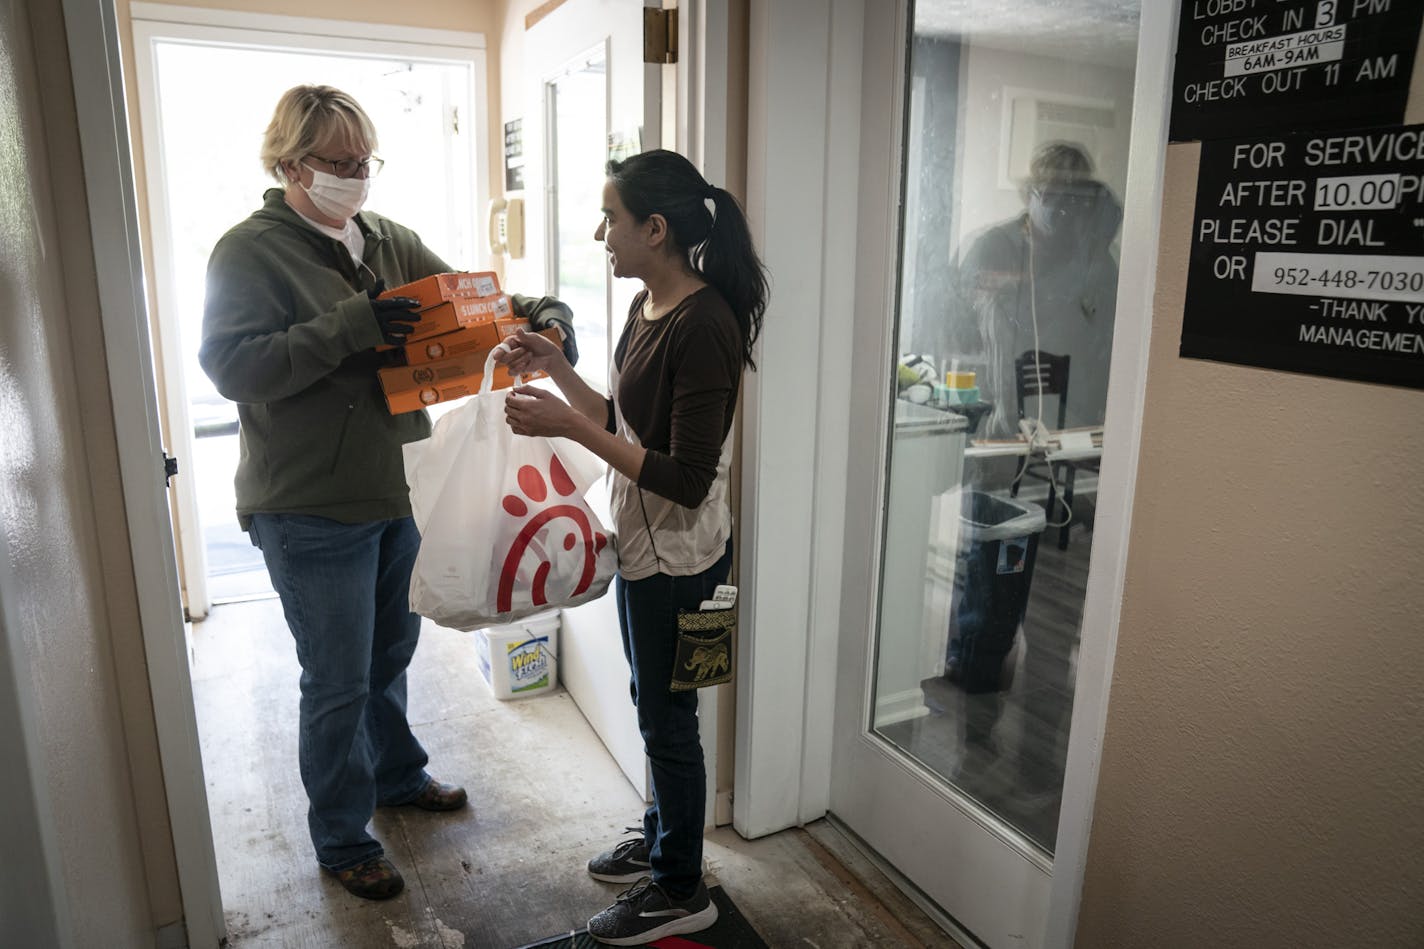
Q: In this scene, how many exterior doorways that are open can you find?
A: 1